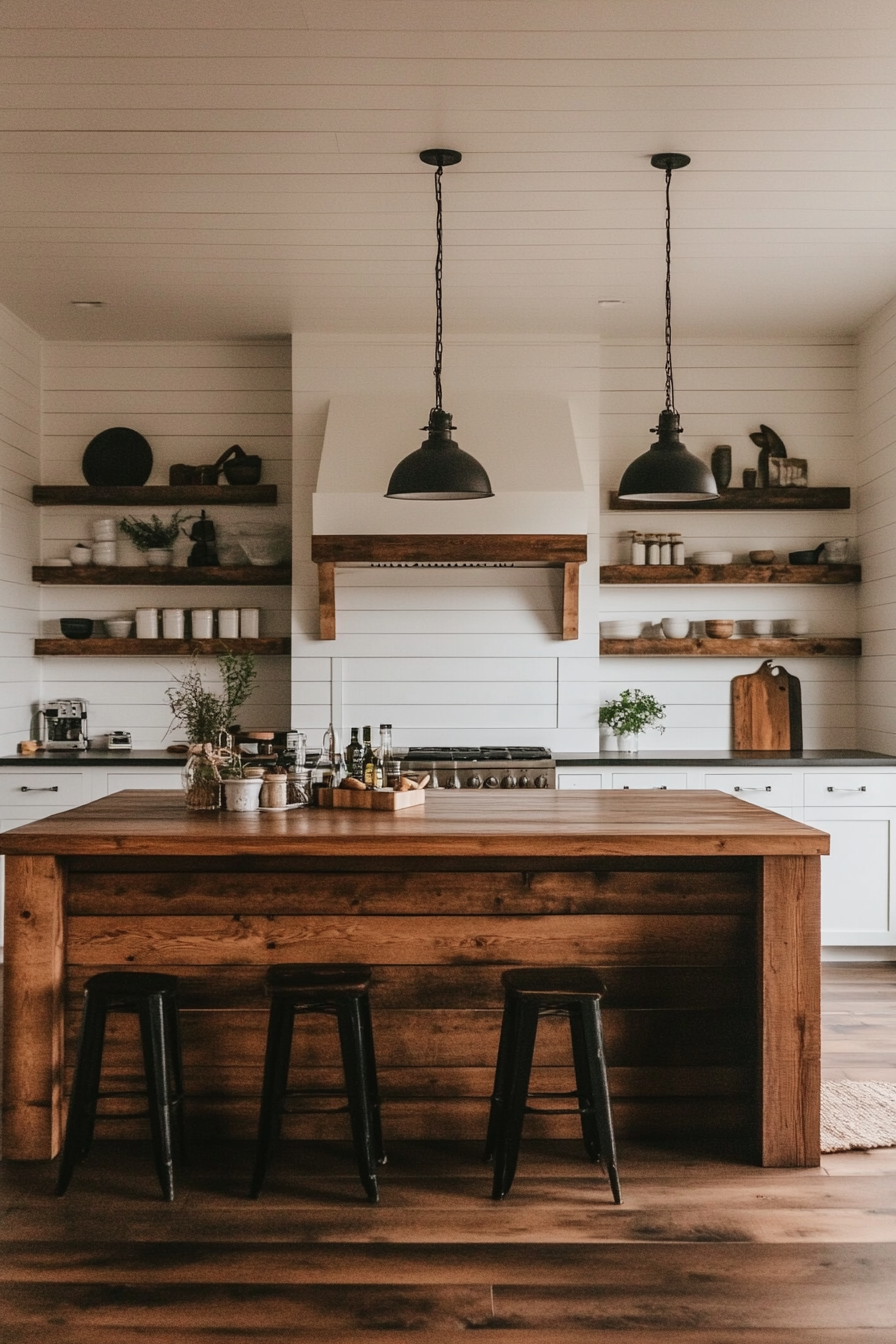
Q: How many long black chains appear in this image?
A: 2